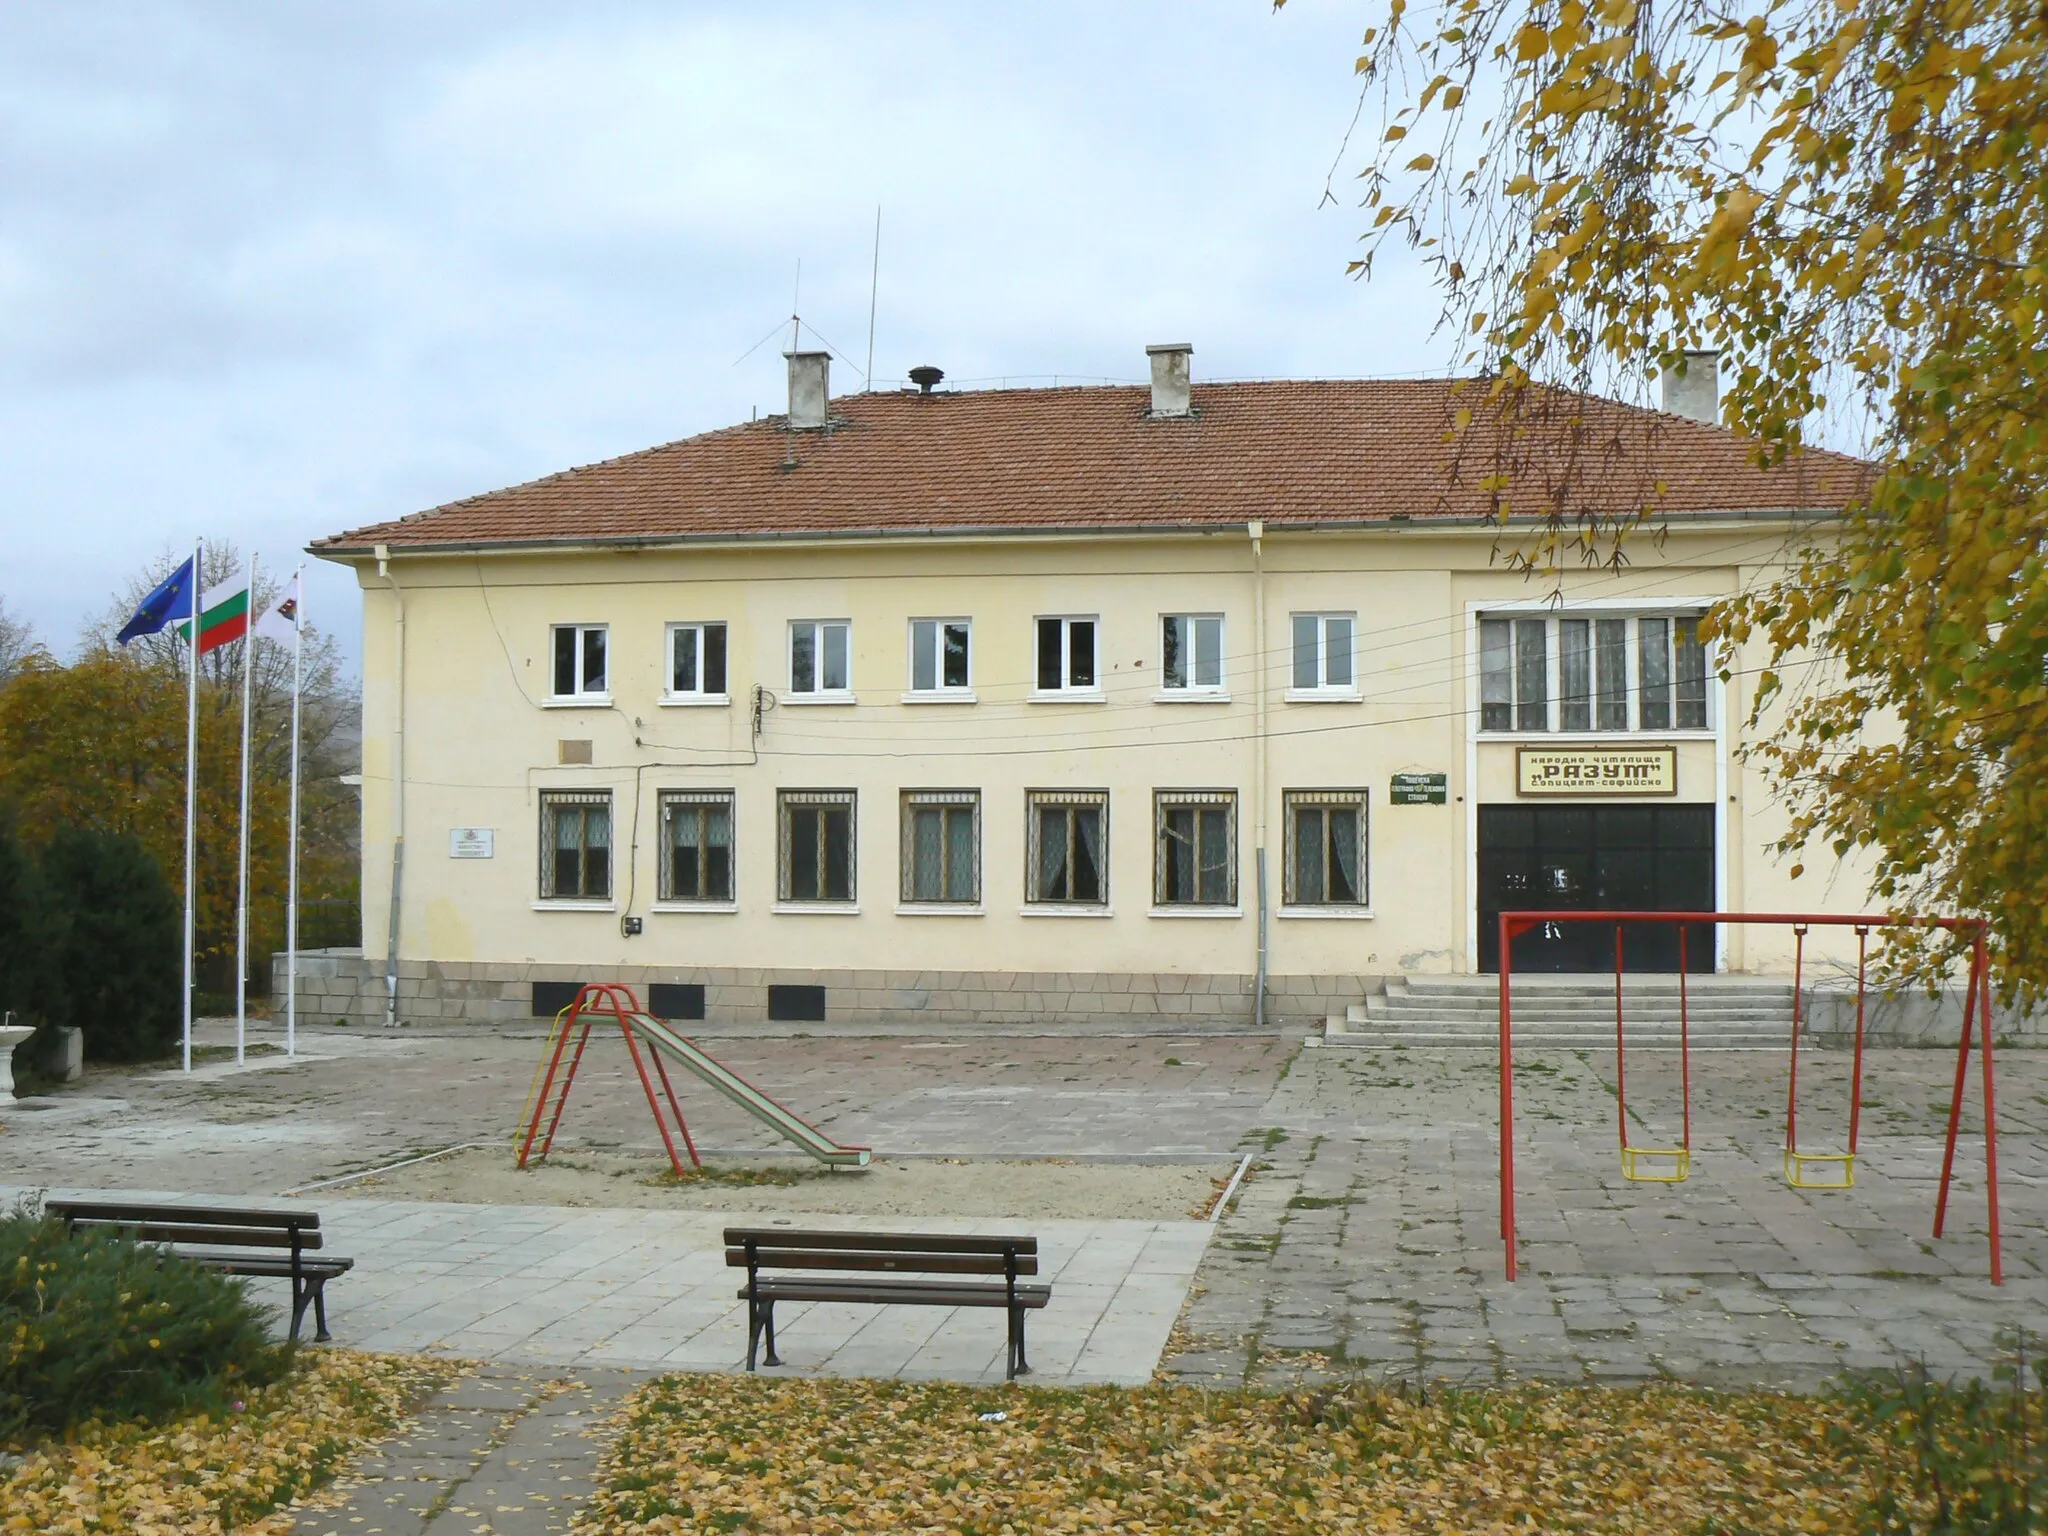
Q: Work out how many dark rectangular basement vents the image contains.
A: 3